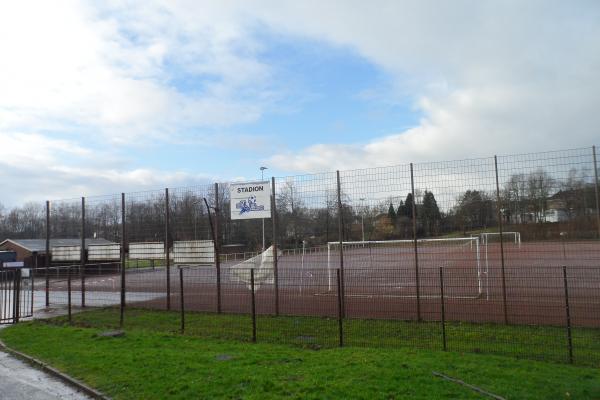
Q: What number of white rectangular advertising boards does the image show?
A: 4